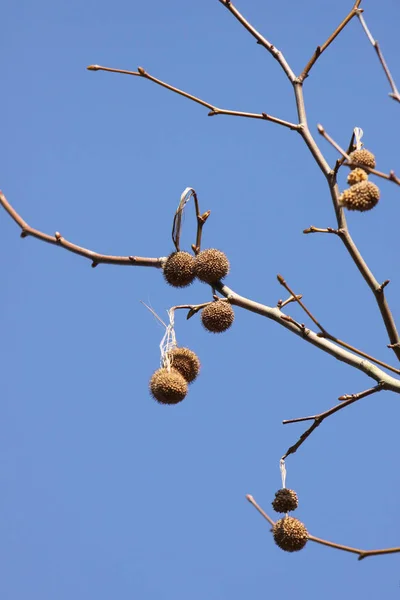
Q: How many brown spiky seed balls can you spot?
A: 10